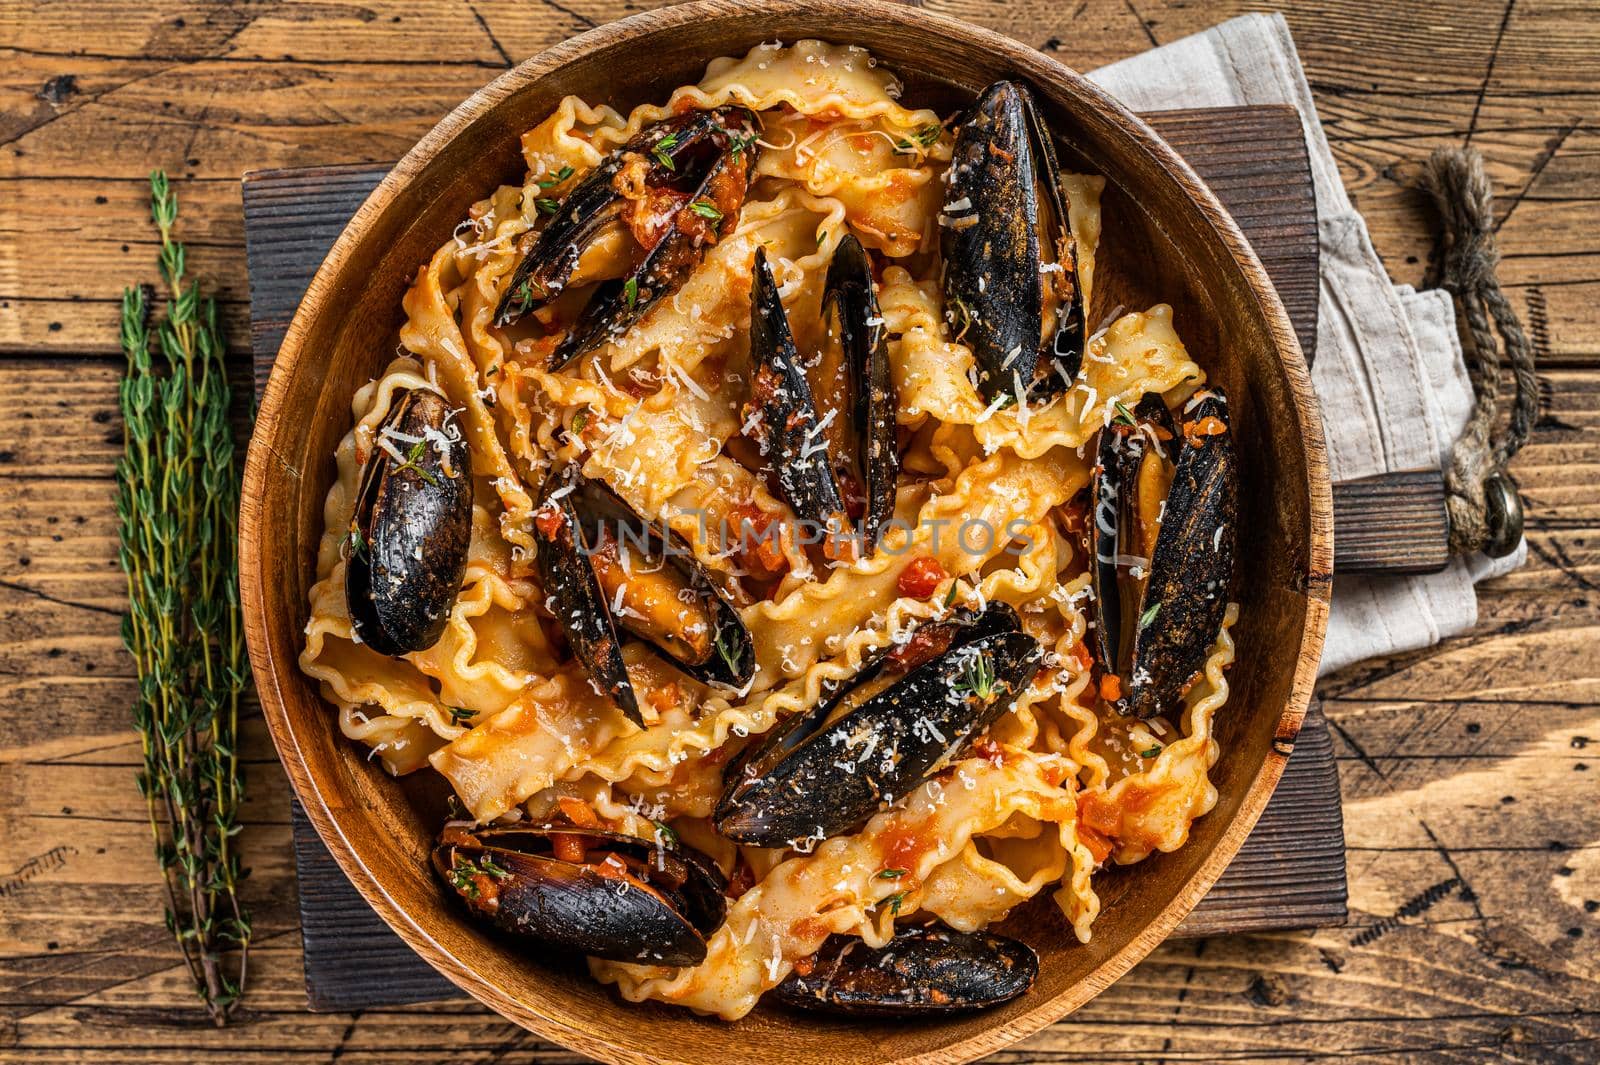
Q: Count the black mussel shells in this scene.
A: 9